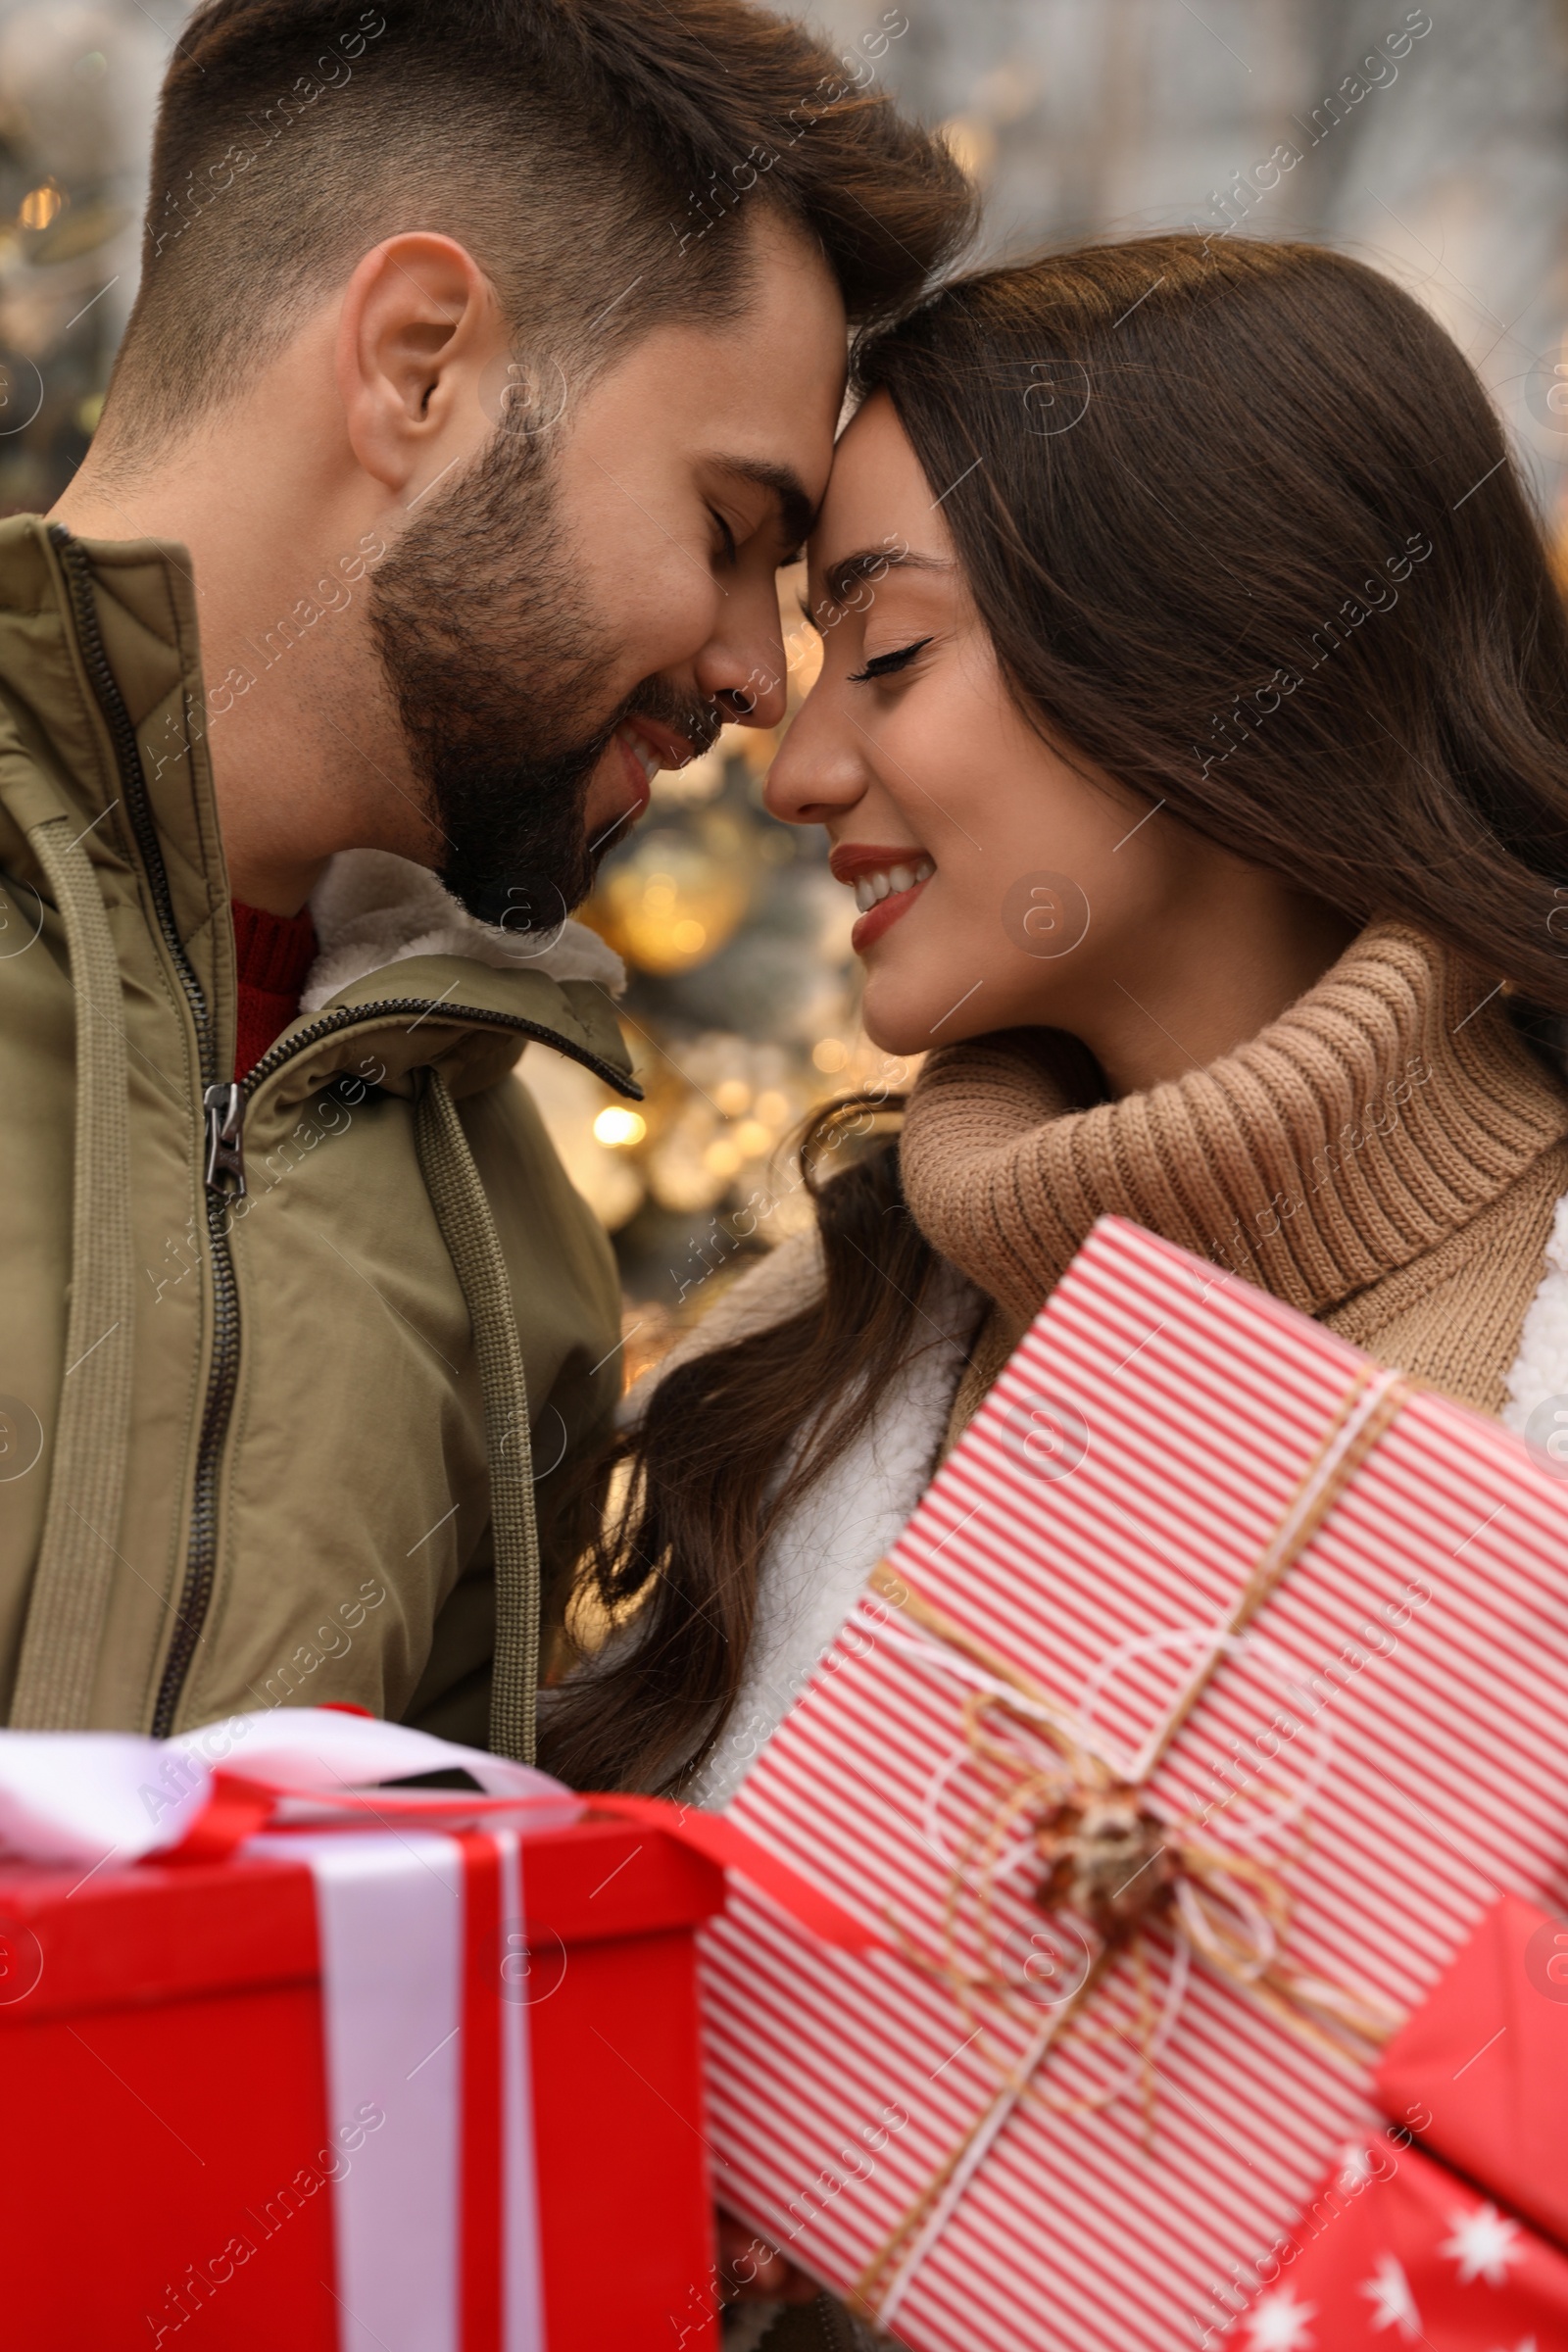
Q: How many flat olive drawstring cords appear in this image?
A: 2